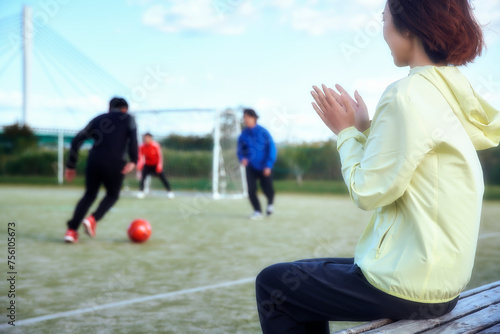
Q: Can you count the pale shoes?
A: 4